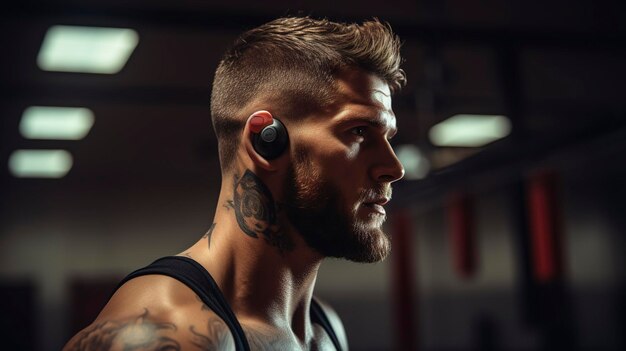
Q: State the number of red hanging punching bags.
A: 3